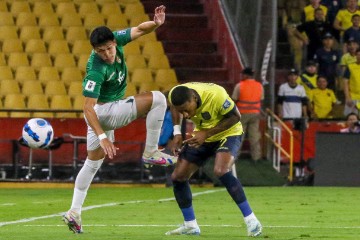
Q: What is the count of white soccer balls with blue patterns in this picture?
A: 1